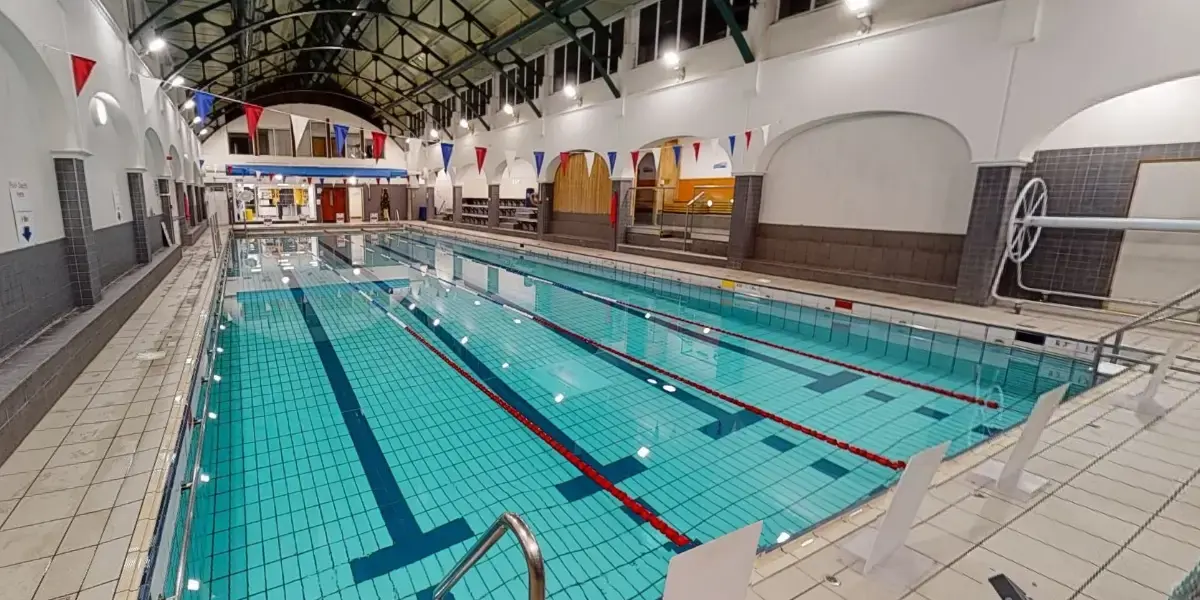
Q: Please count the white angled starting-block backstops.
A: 4